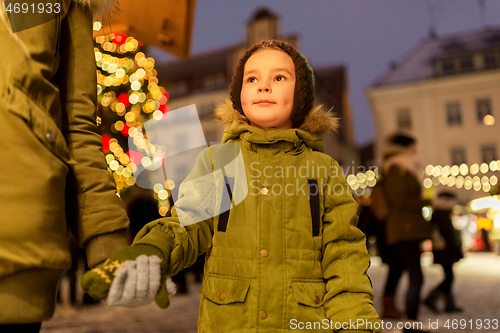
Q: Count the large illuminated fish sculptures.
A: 0